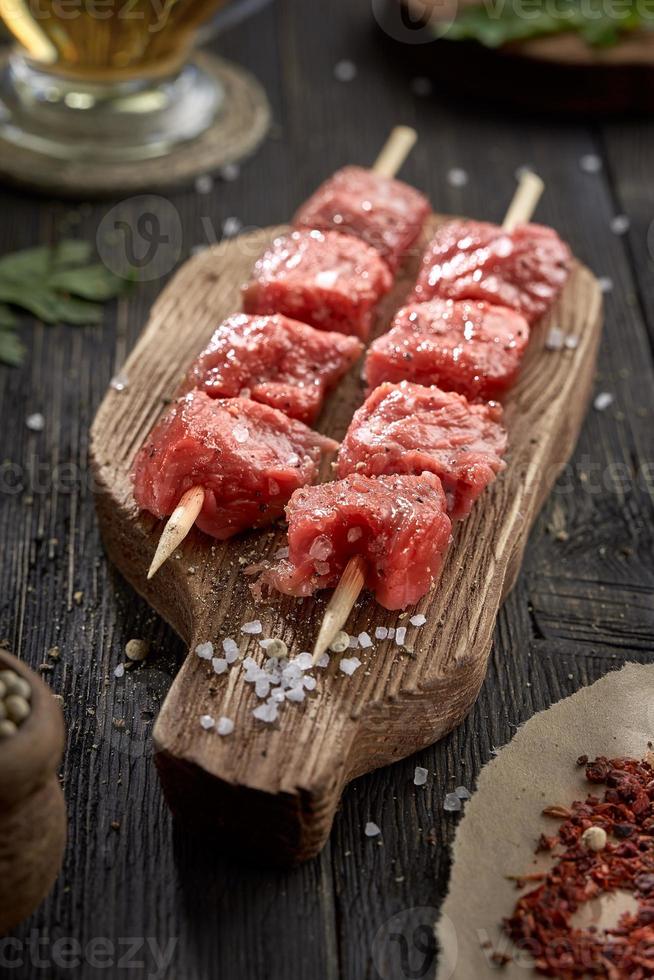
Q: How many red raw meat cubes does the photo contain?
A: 8